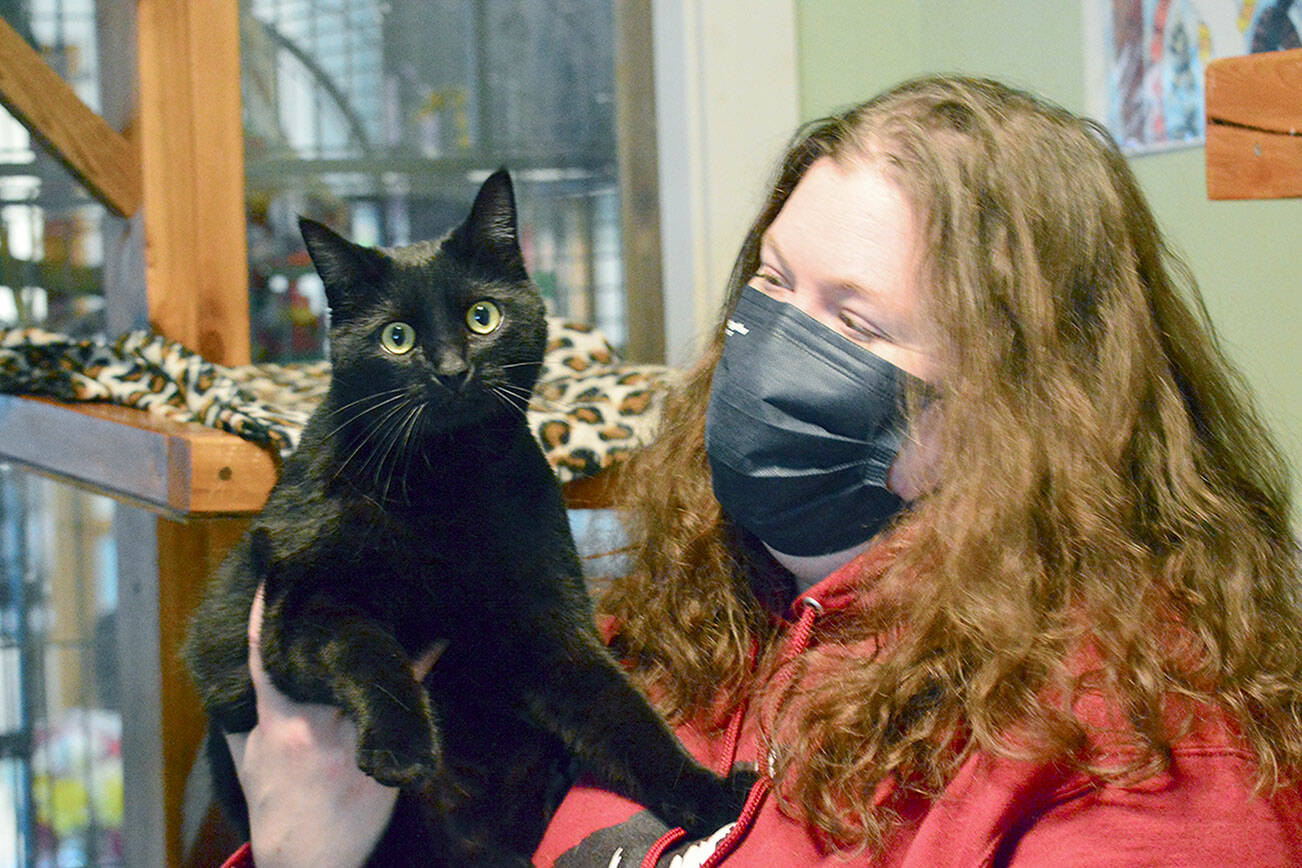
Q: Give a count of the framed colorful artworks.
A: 1